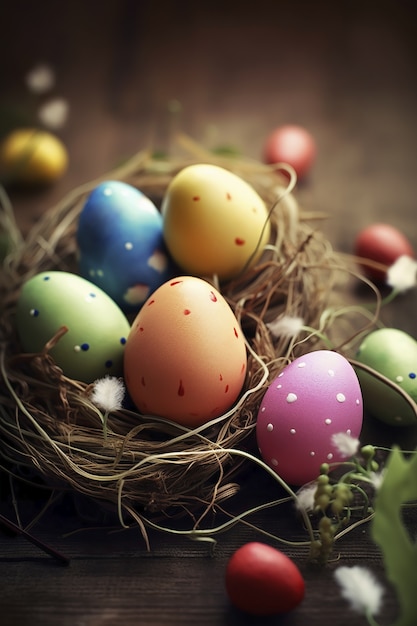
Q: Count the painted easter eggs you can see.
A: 10